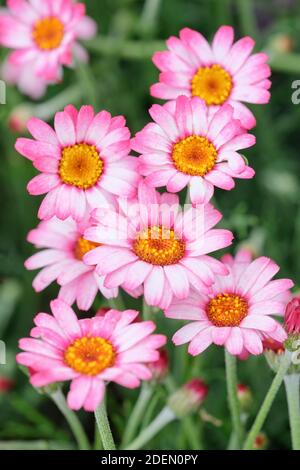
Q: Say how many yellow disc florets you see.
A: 8